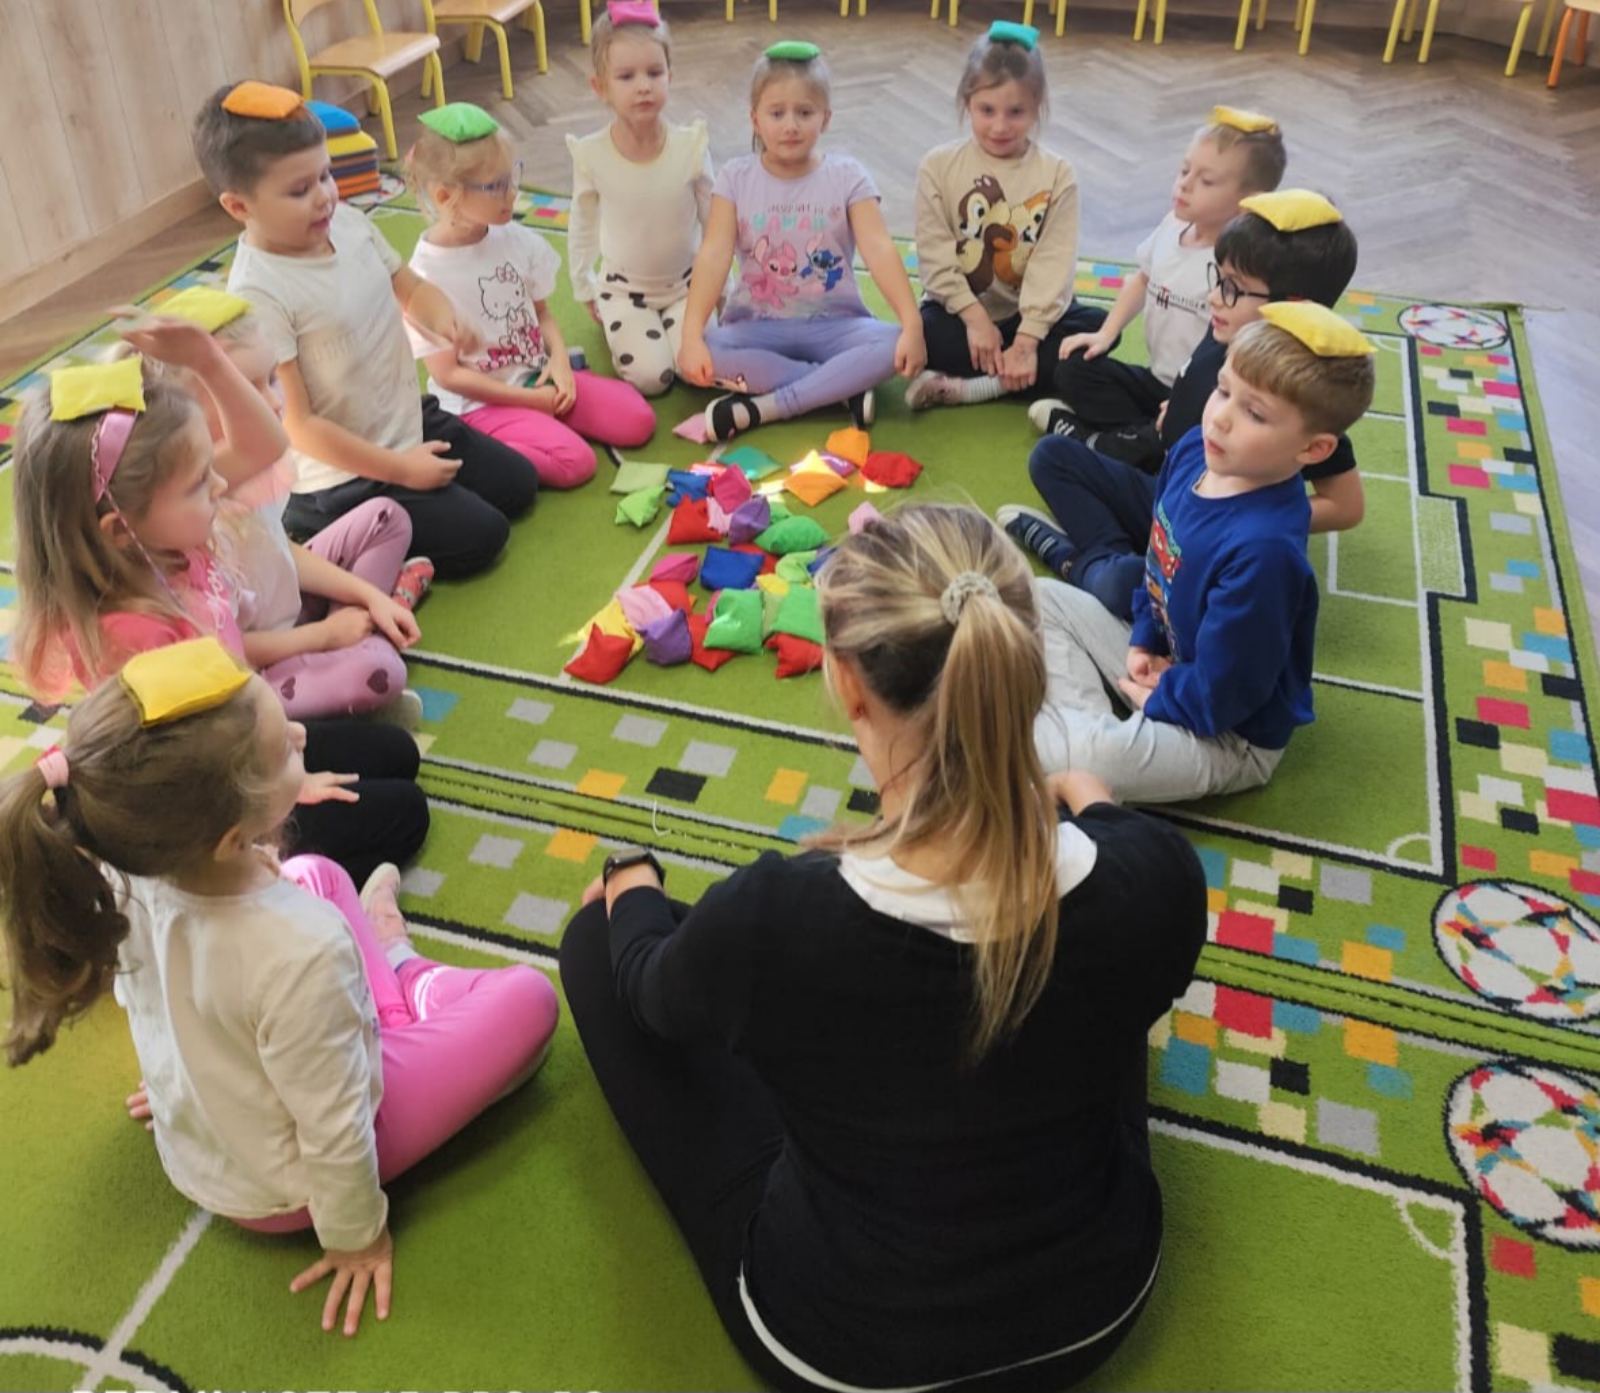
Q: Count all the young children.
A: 11